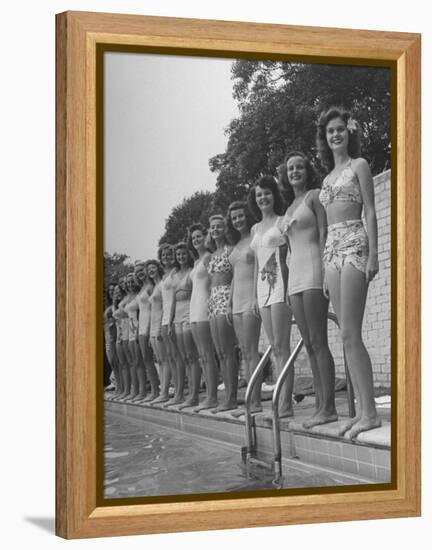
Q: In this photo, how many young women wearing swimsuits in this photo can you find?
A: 14